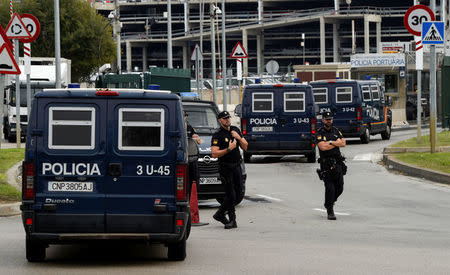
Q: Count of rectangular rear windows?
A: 6